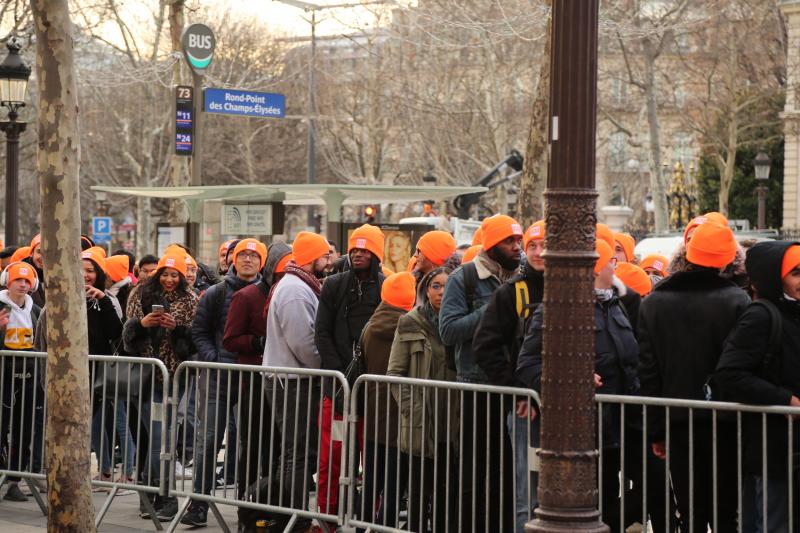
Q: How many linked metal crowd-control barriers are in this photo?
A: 4